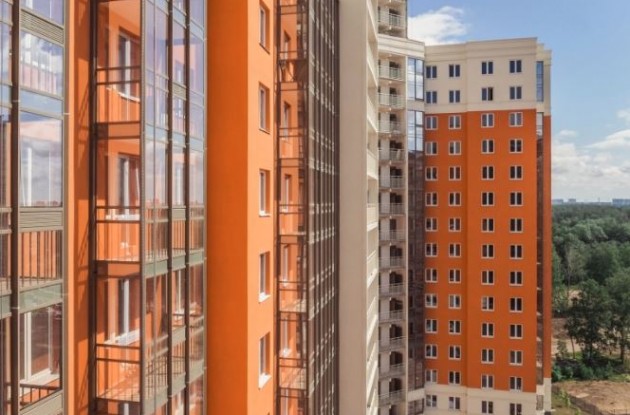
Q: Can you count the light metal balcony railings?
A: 14